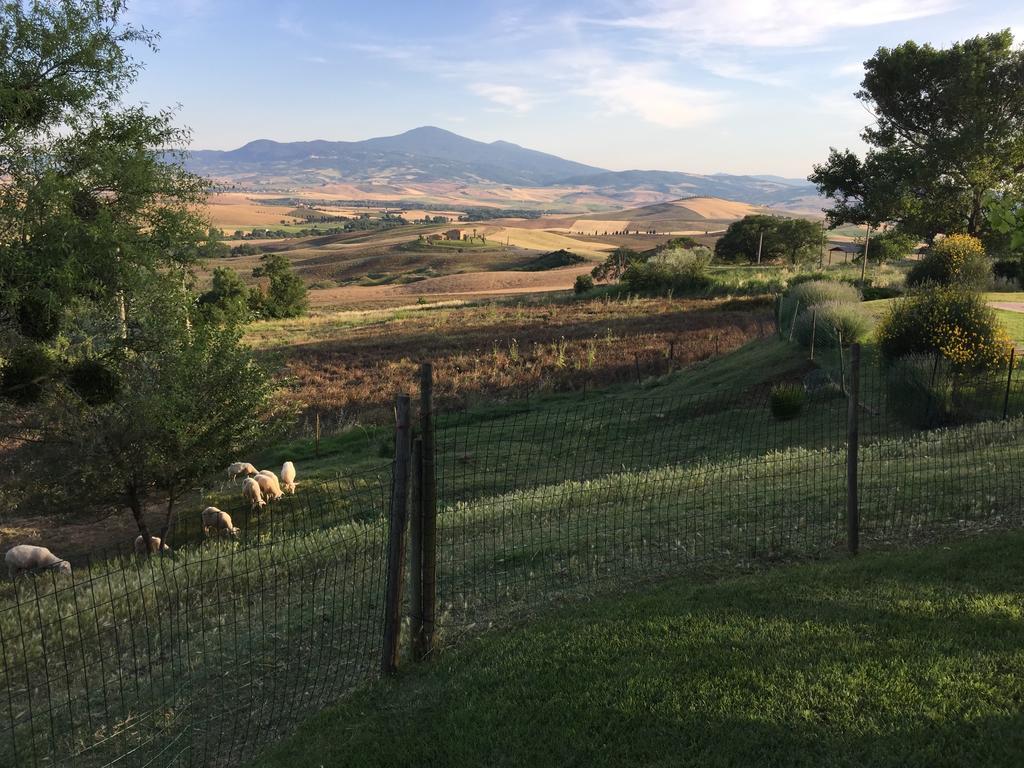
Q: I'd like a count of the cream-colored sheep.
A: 8